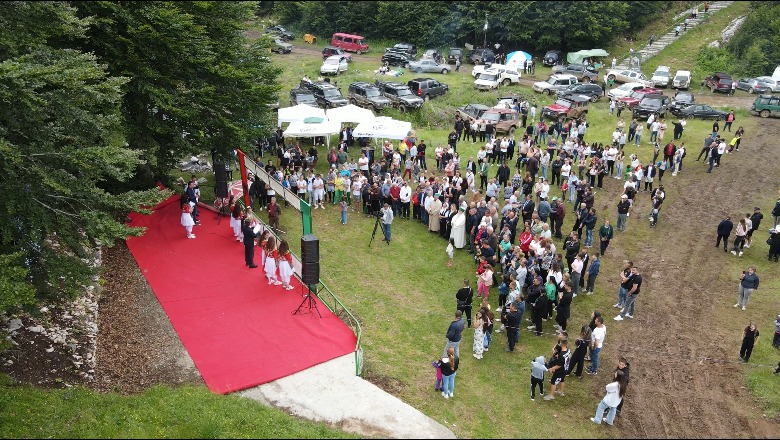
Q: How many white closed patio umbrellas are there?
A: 0